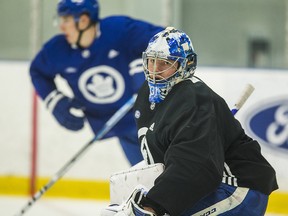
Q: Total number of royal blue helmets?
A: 1